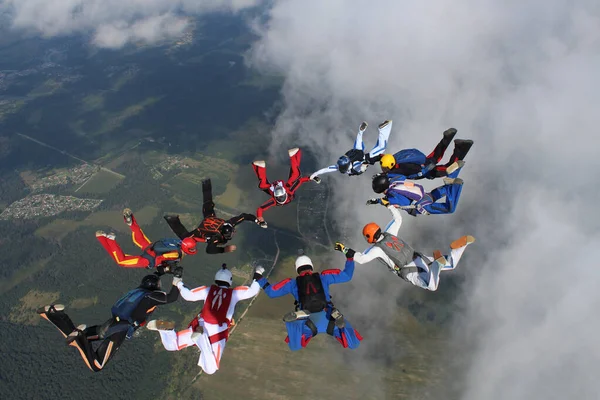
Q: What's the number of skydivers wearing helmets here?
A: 10